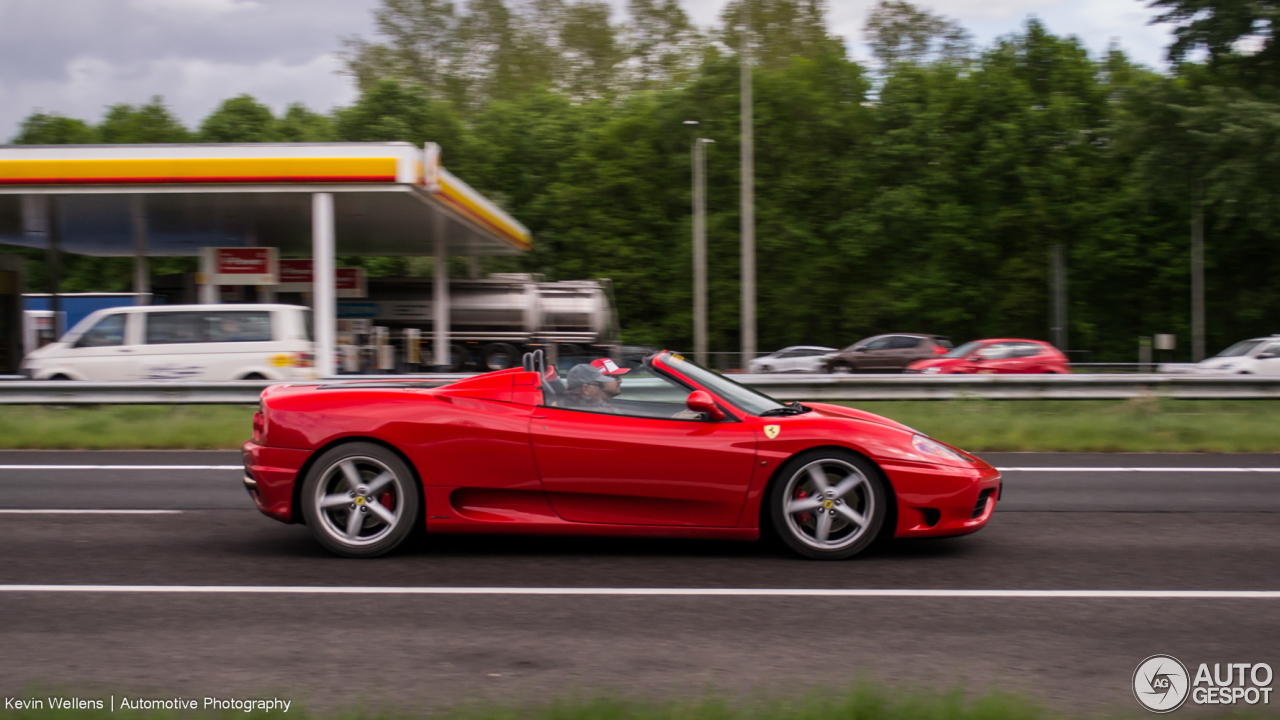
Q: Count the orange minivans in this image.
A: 0